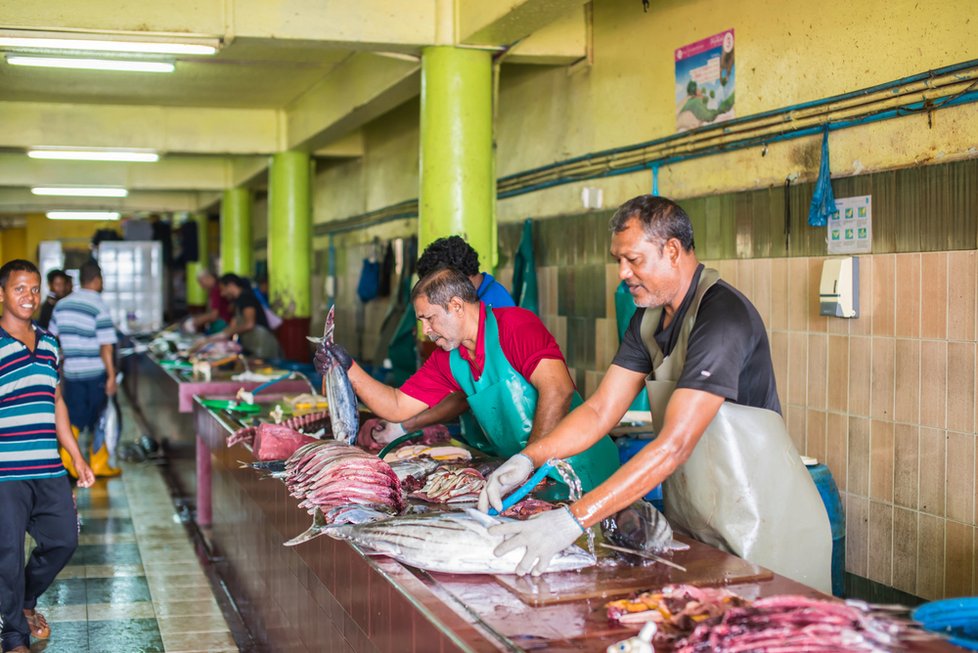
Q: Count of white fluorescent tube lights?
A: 5